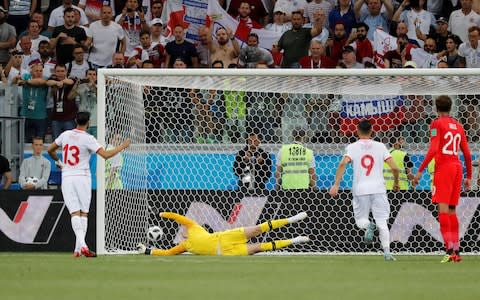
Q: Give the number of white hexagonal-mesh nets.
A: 1